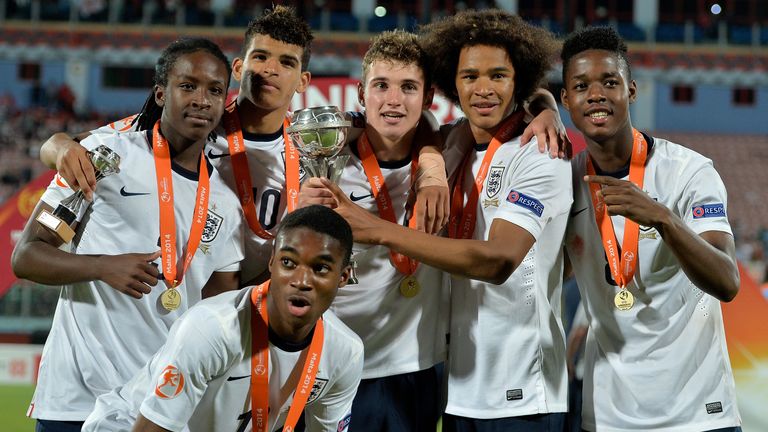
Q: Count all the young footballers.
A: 6